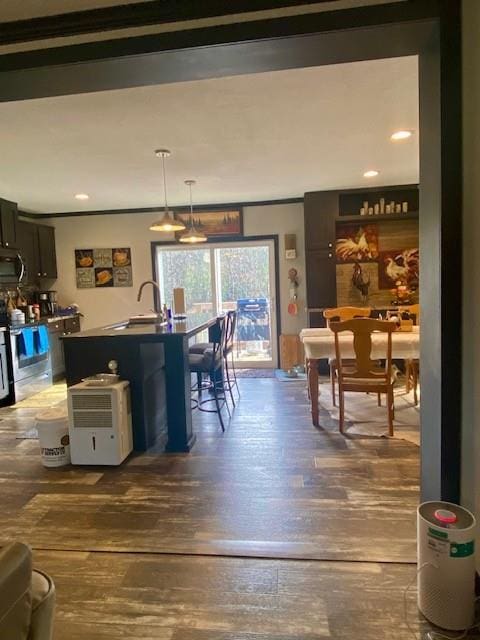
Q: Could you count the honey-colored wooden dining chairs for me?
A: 3